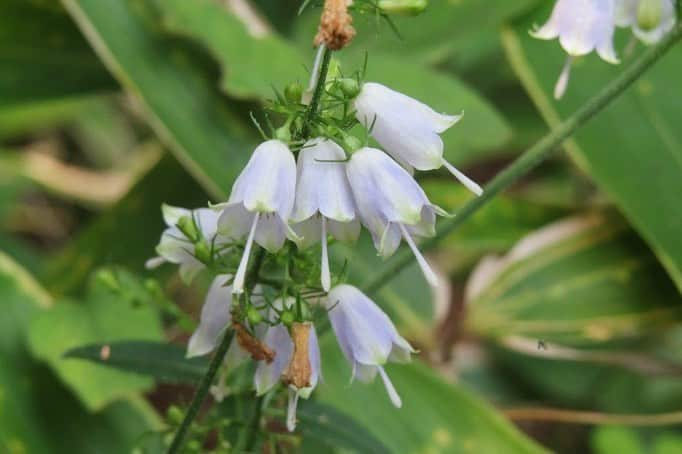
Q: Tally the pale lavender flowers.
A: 10